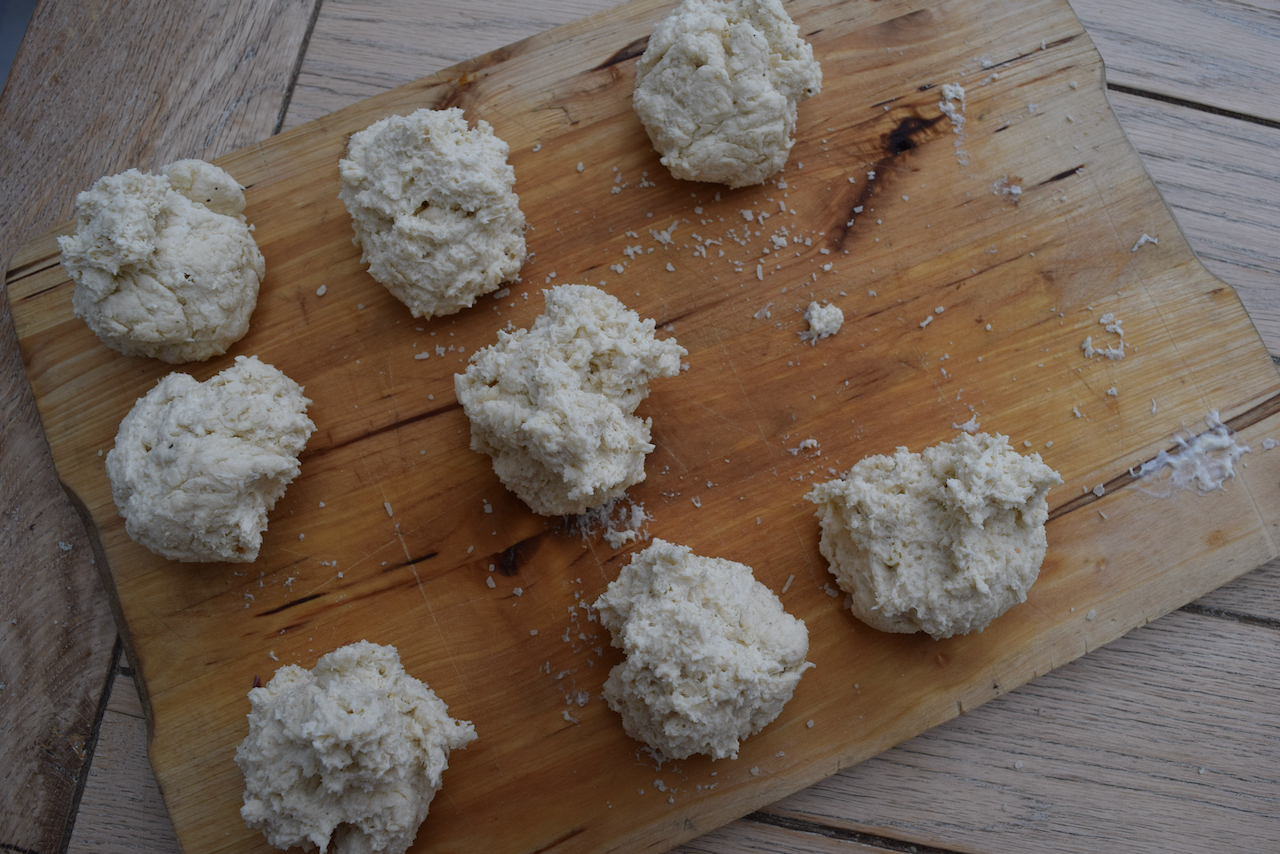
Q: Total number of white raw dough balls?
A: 8